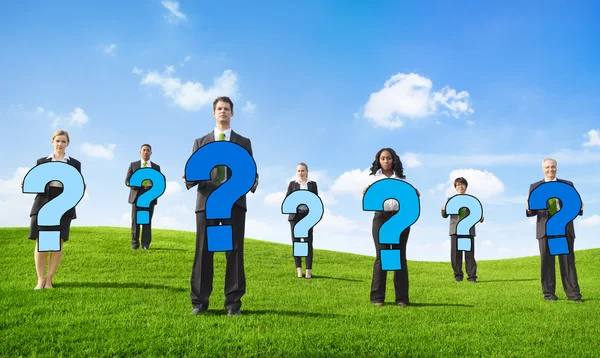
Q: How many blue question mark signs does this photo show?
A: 7